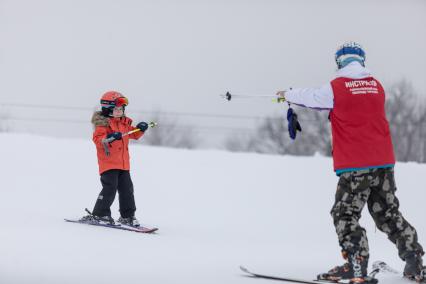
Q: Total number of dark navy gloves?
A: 3